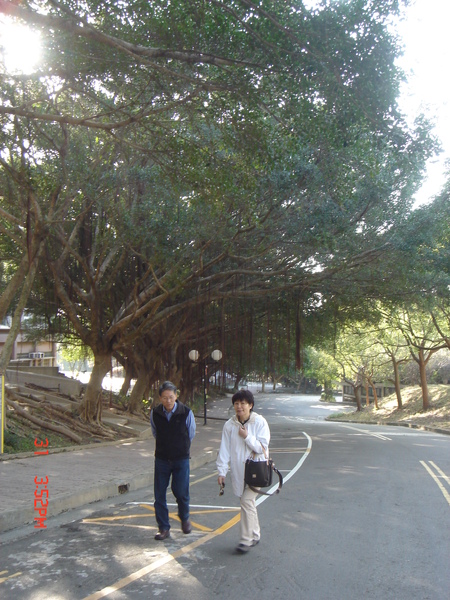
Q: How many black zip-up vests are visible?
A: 1